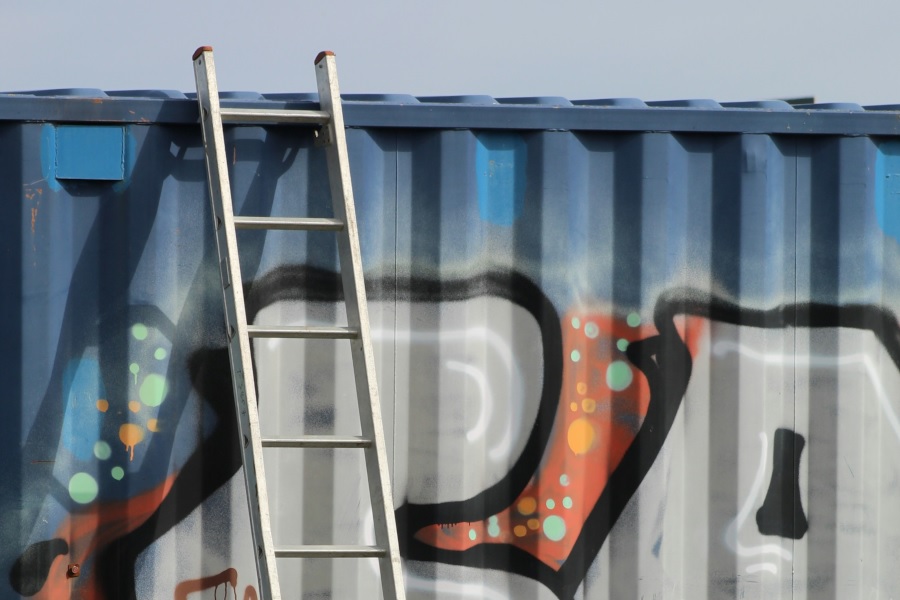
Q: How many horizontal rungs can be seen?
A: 5